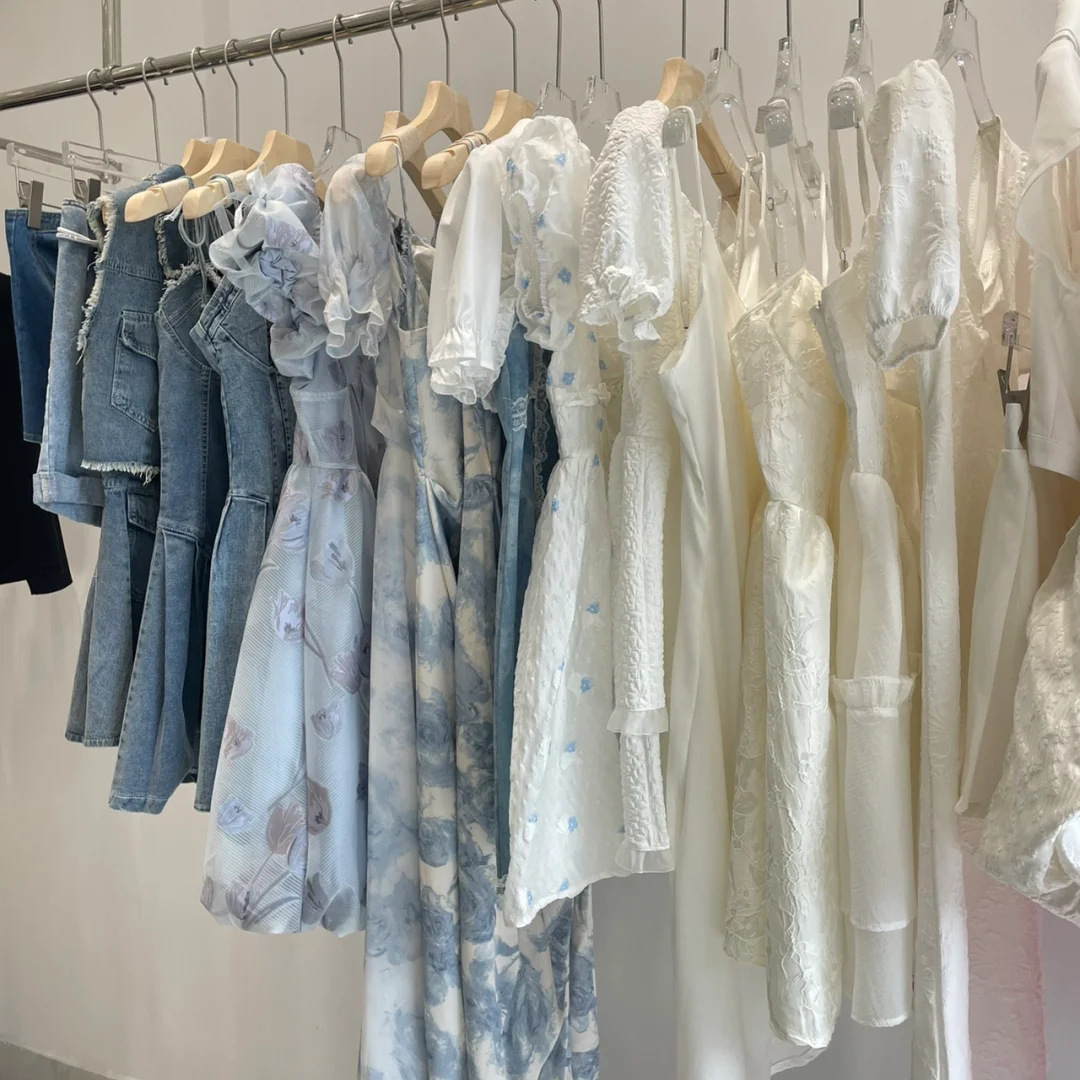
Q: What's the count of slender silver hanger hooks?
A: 15